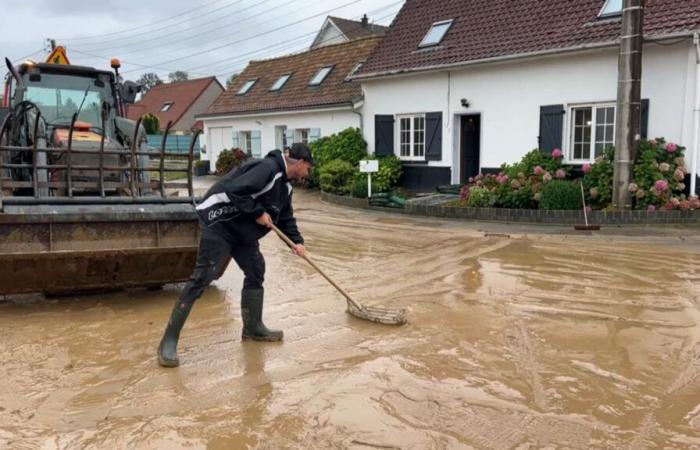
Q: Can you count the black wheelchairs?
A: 0